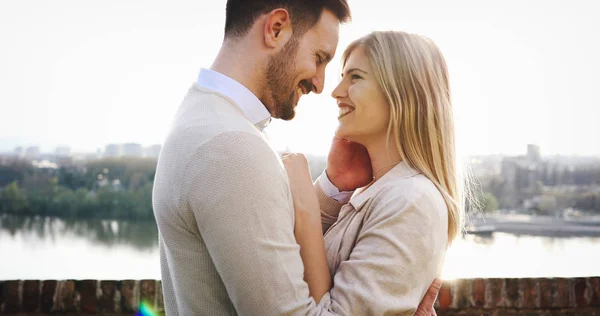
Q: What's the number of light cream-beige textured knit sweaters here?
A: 1